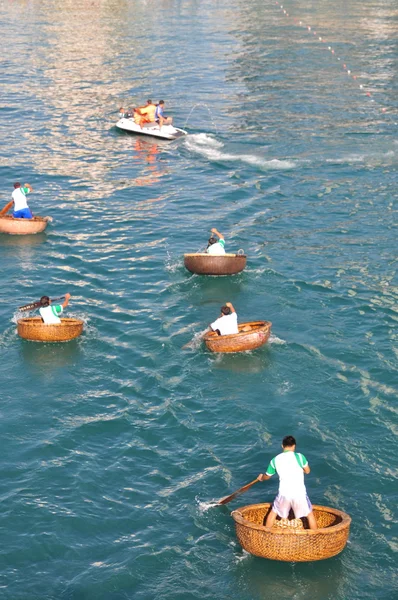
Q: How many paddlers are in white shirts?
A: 5